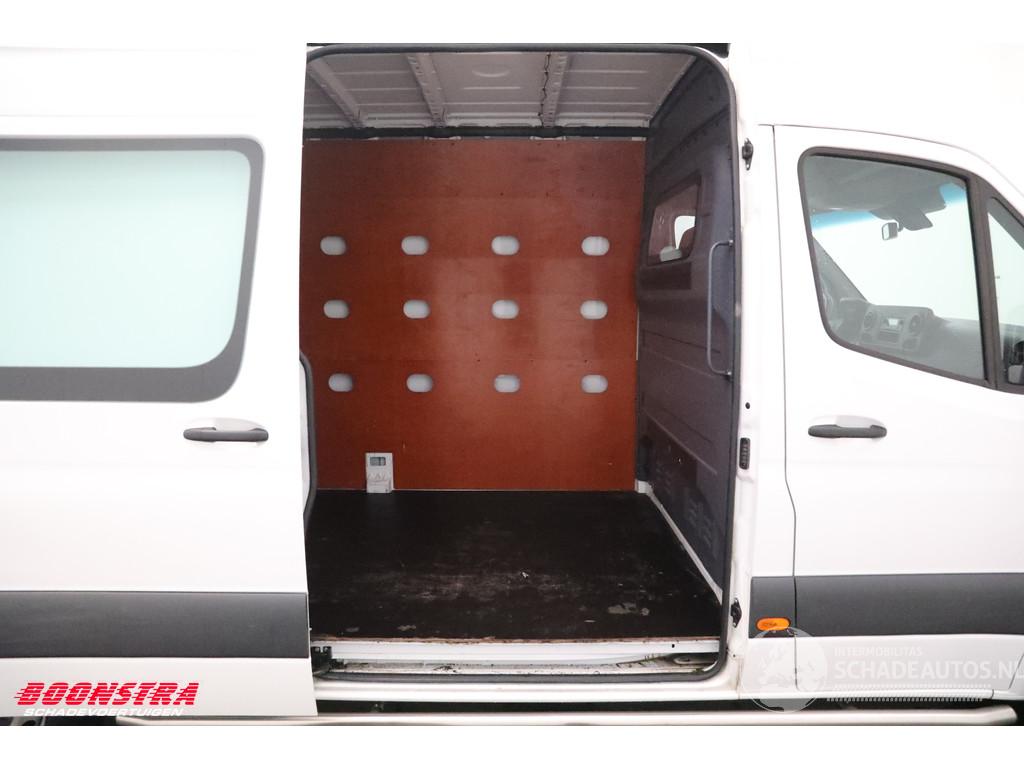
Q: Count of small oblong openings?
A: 12